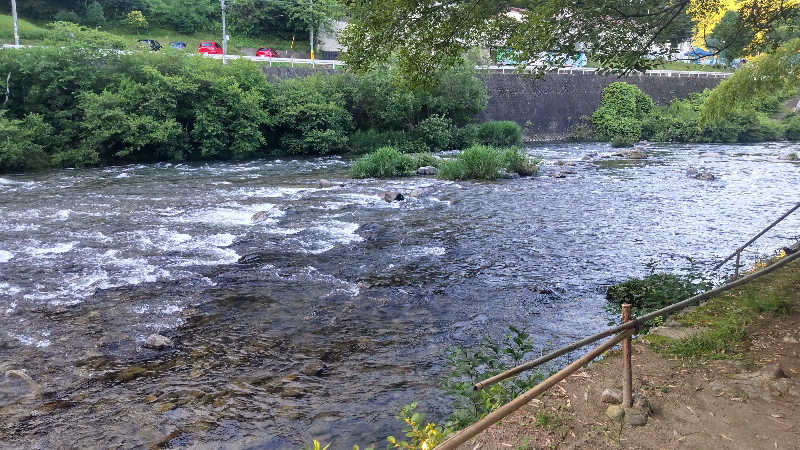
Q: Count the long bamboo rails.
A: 3